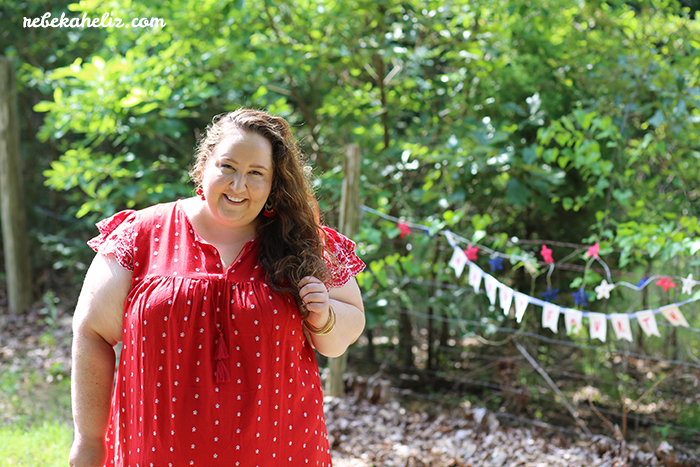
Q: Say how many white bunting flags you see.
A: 11